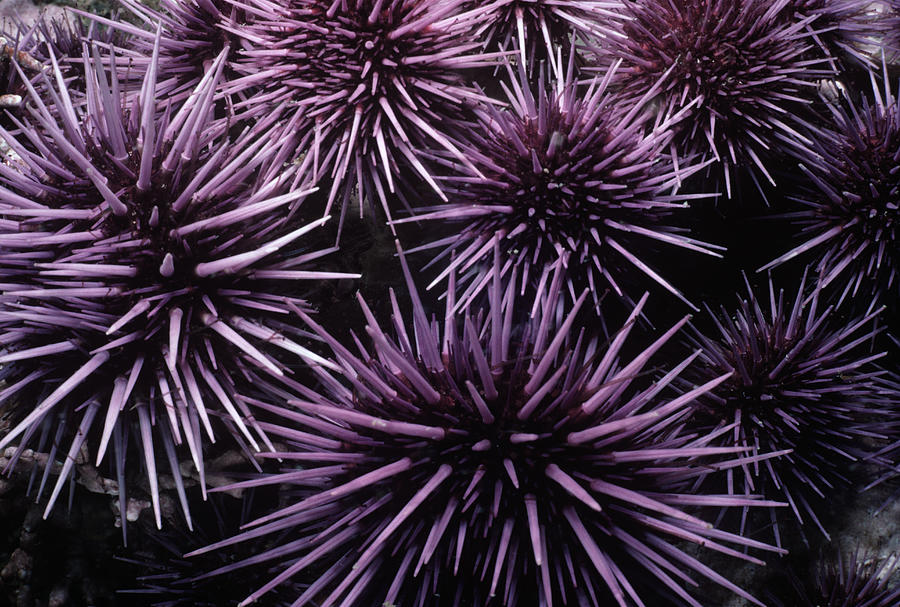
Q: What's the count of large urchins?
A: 2